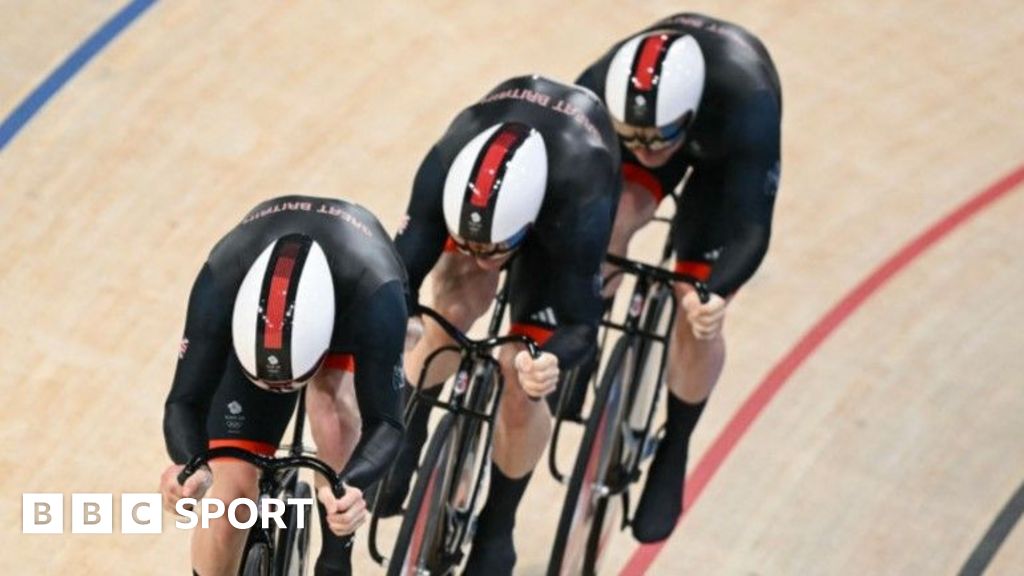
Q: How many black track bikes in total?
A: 3